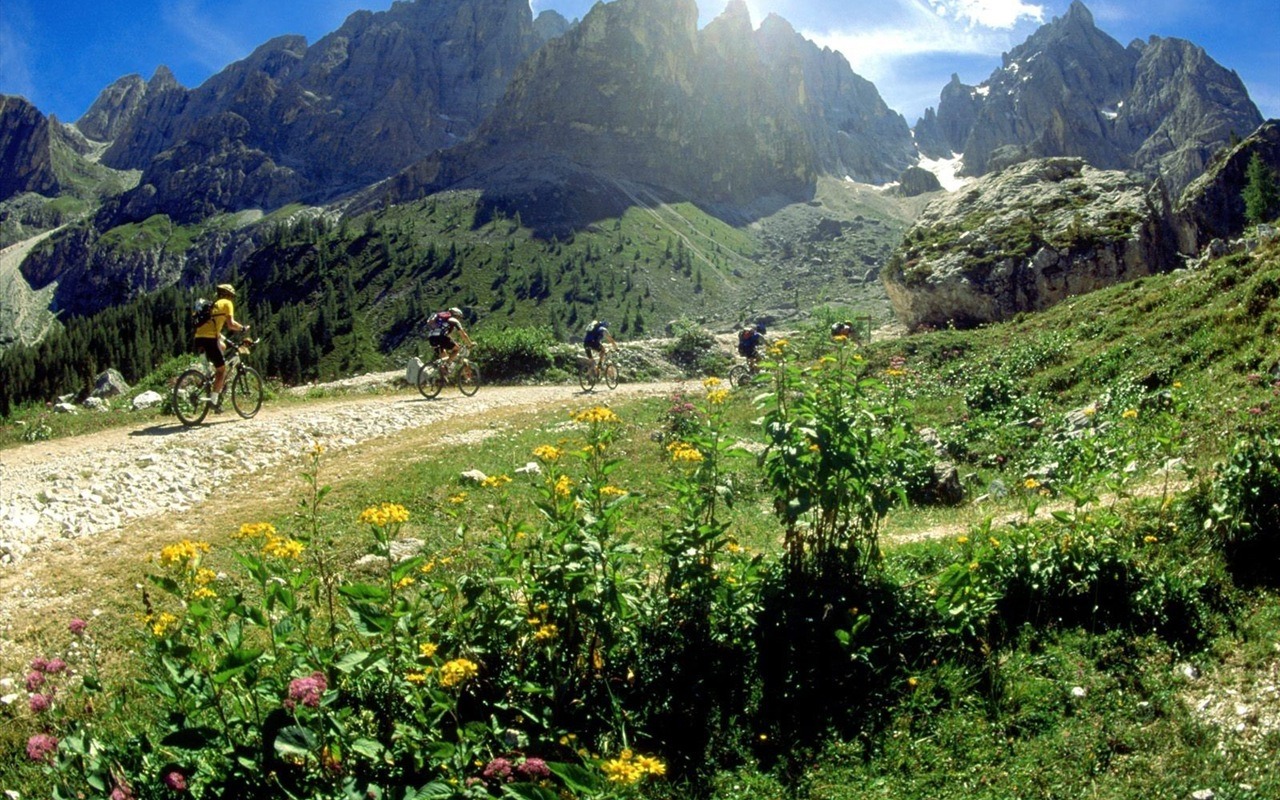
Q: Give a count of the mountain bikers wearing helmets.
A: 5